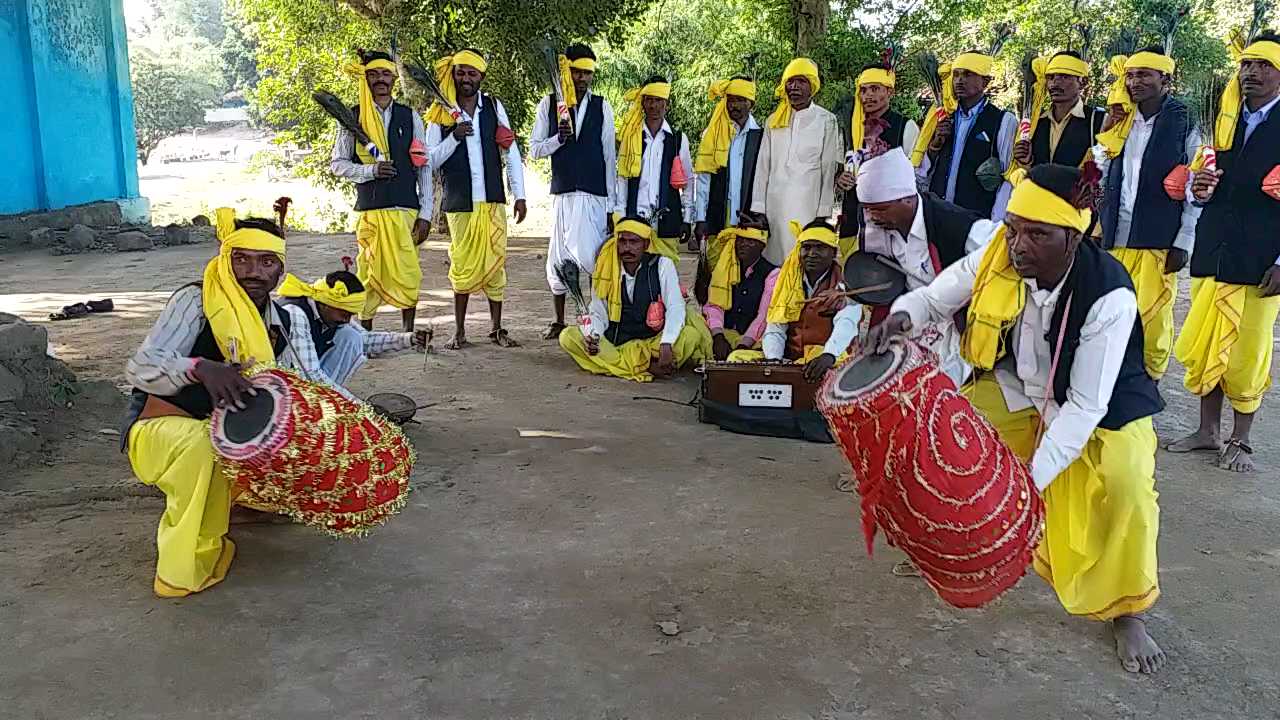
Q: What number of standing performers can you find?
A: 11